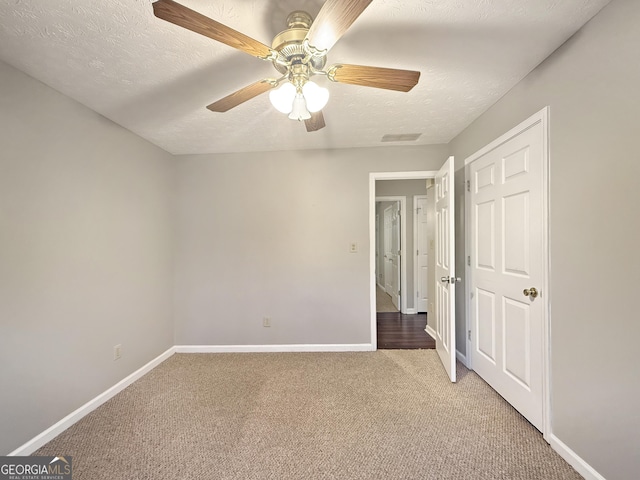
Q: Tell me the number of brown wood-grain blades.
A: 5